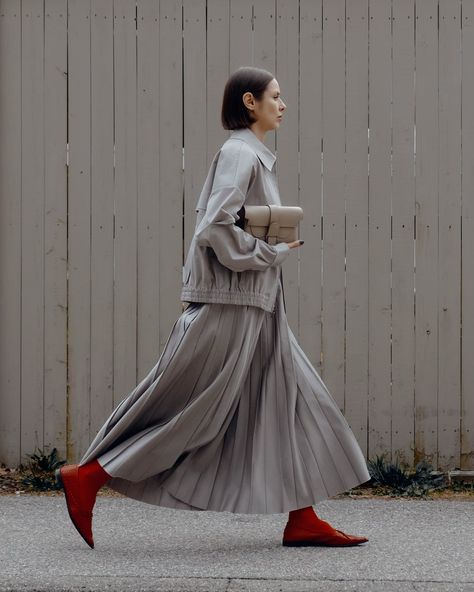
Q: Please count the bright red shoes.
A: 2